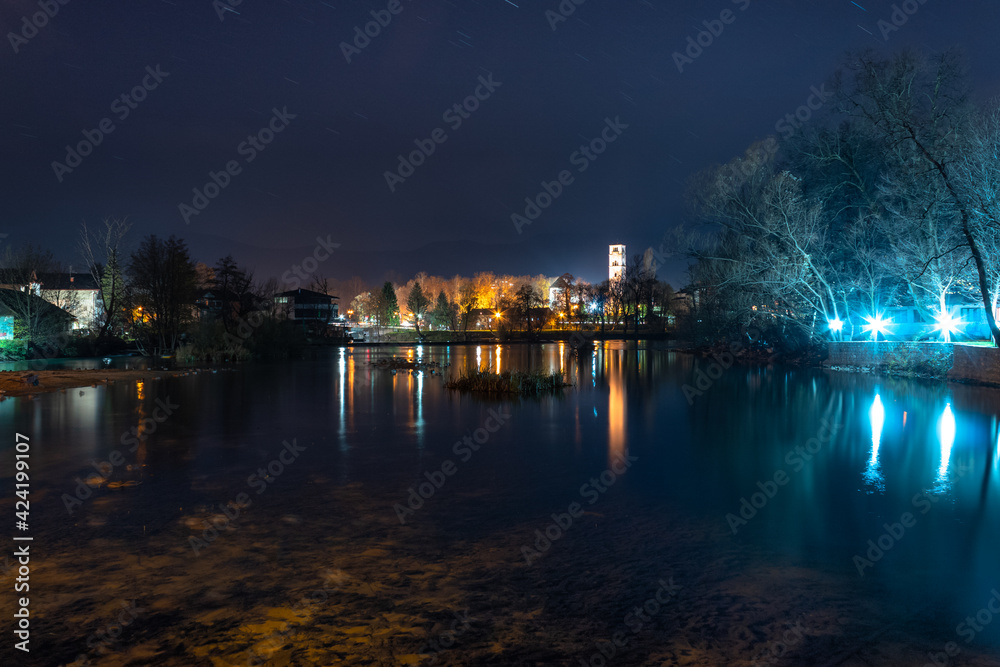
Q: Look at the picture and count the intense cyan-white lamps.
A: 3